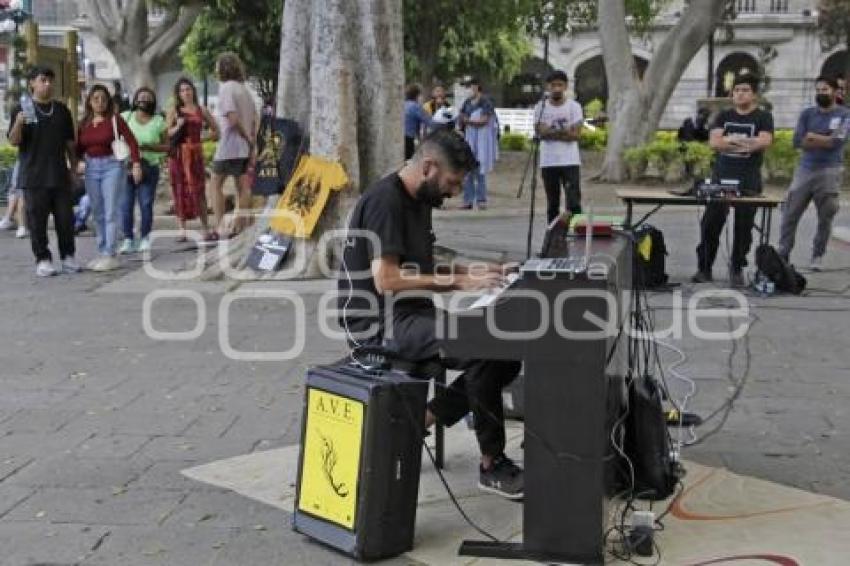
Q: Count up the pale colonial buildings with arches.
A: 1